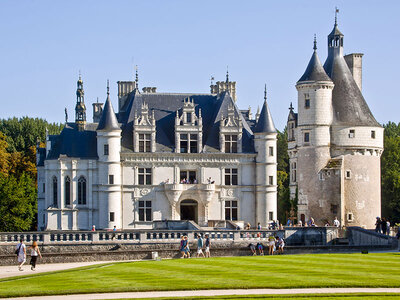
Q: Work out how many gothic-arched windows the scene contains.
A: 3